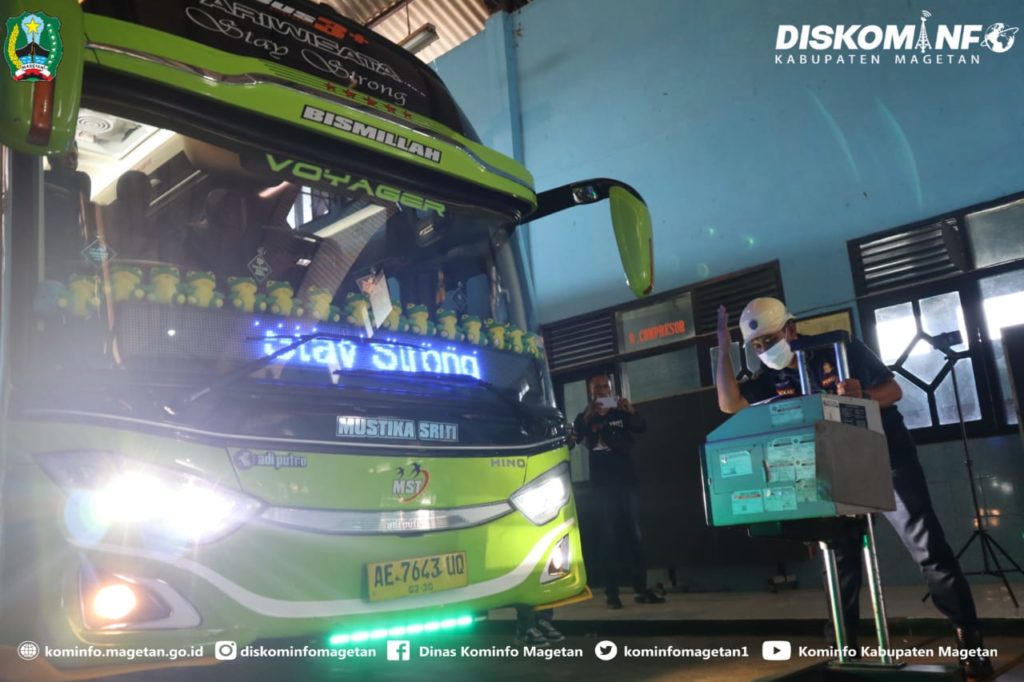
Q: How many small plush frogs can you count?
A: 15